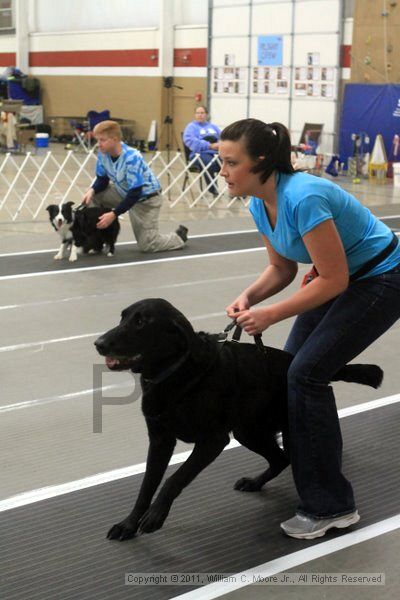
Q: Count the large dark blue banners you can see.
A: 1